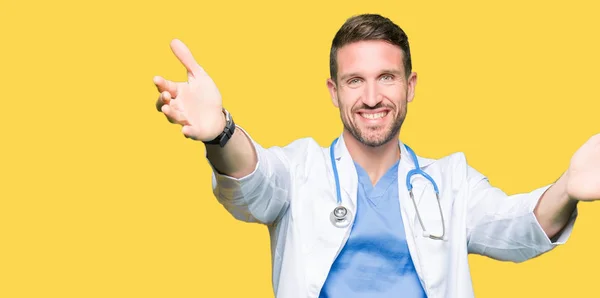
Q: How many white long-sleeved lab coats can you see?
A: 1